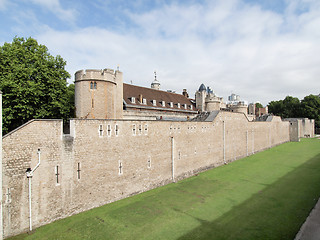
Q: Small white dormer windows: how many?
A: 8